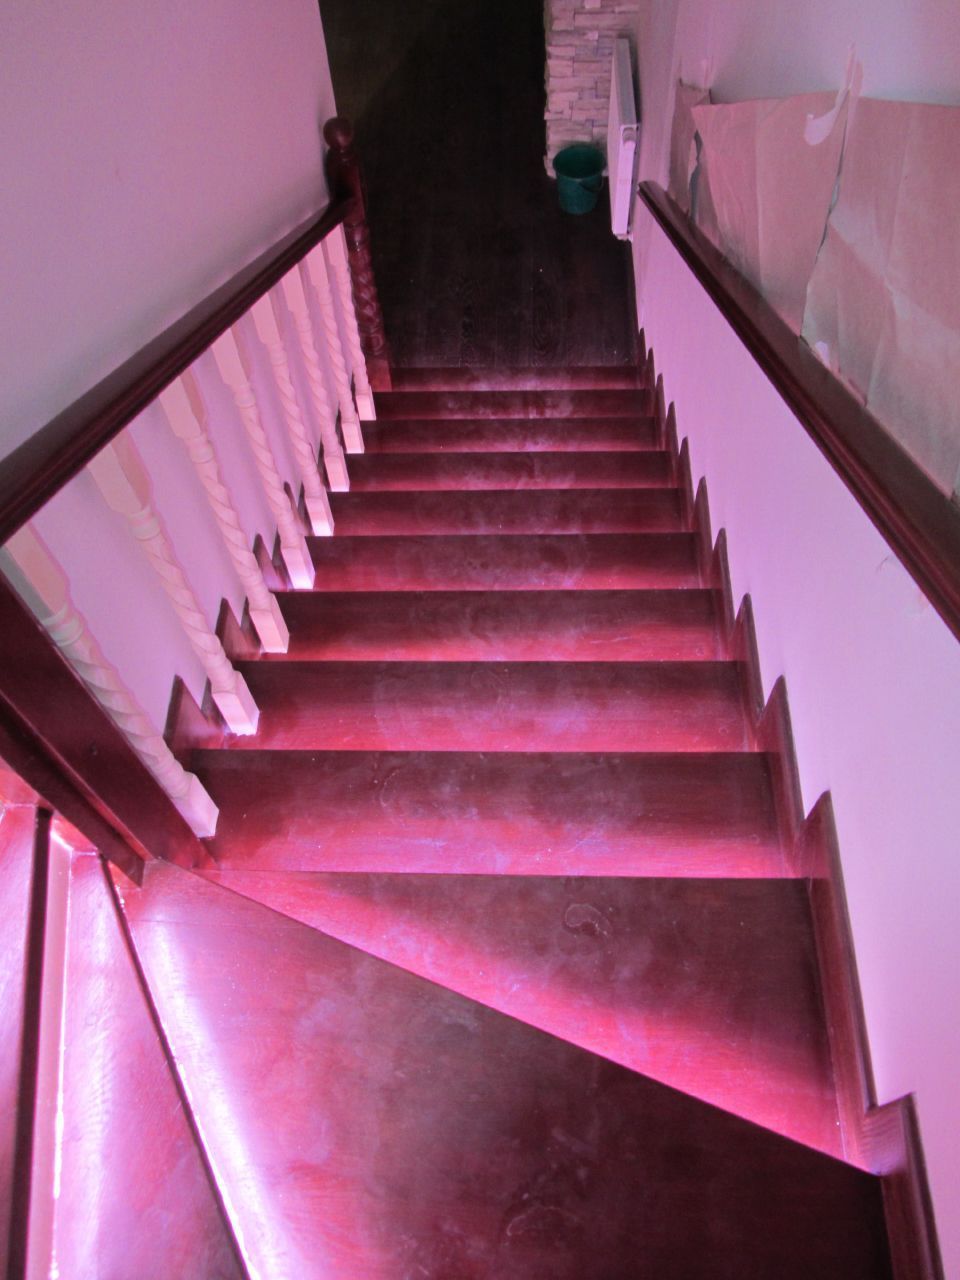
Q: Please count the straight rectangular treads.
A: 9